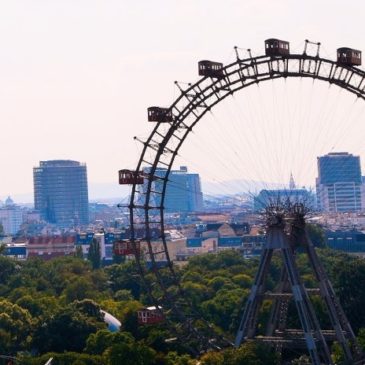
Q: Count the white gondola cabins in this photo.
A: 0